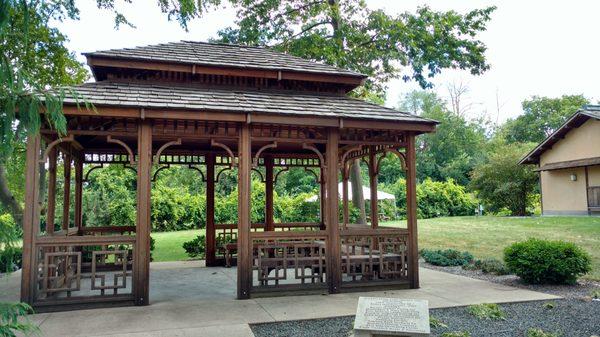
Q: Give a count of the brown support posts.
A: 13